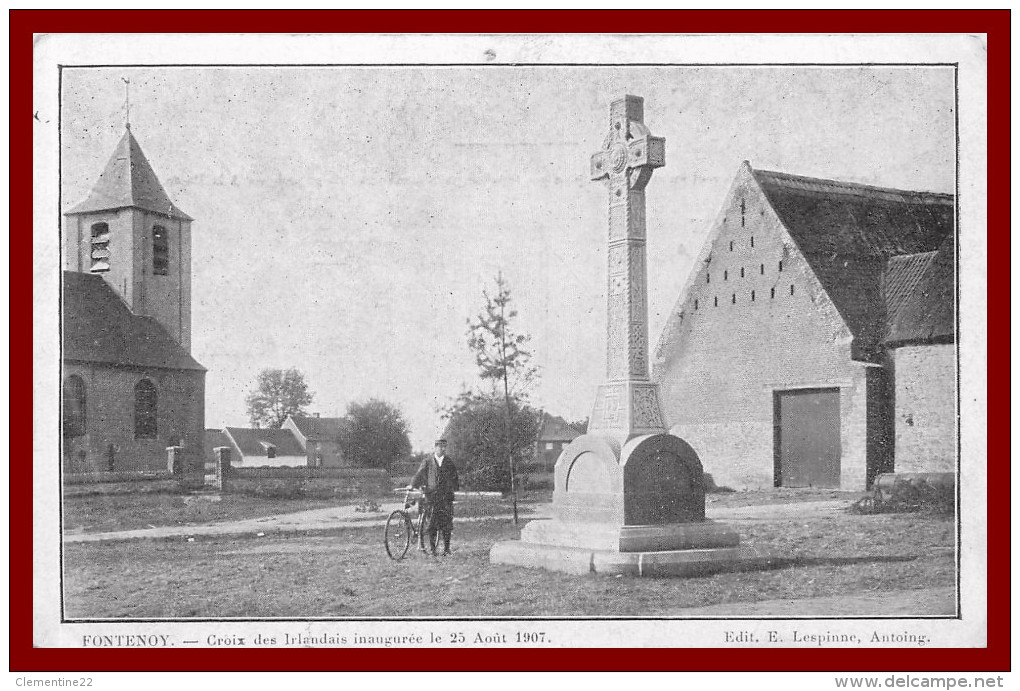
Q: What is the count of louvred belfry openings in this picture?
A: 2